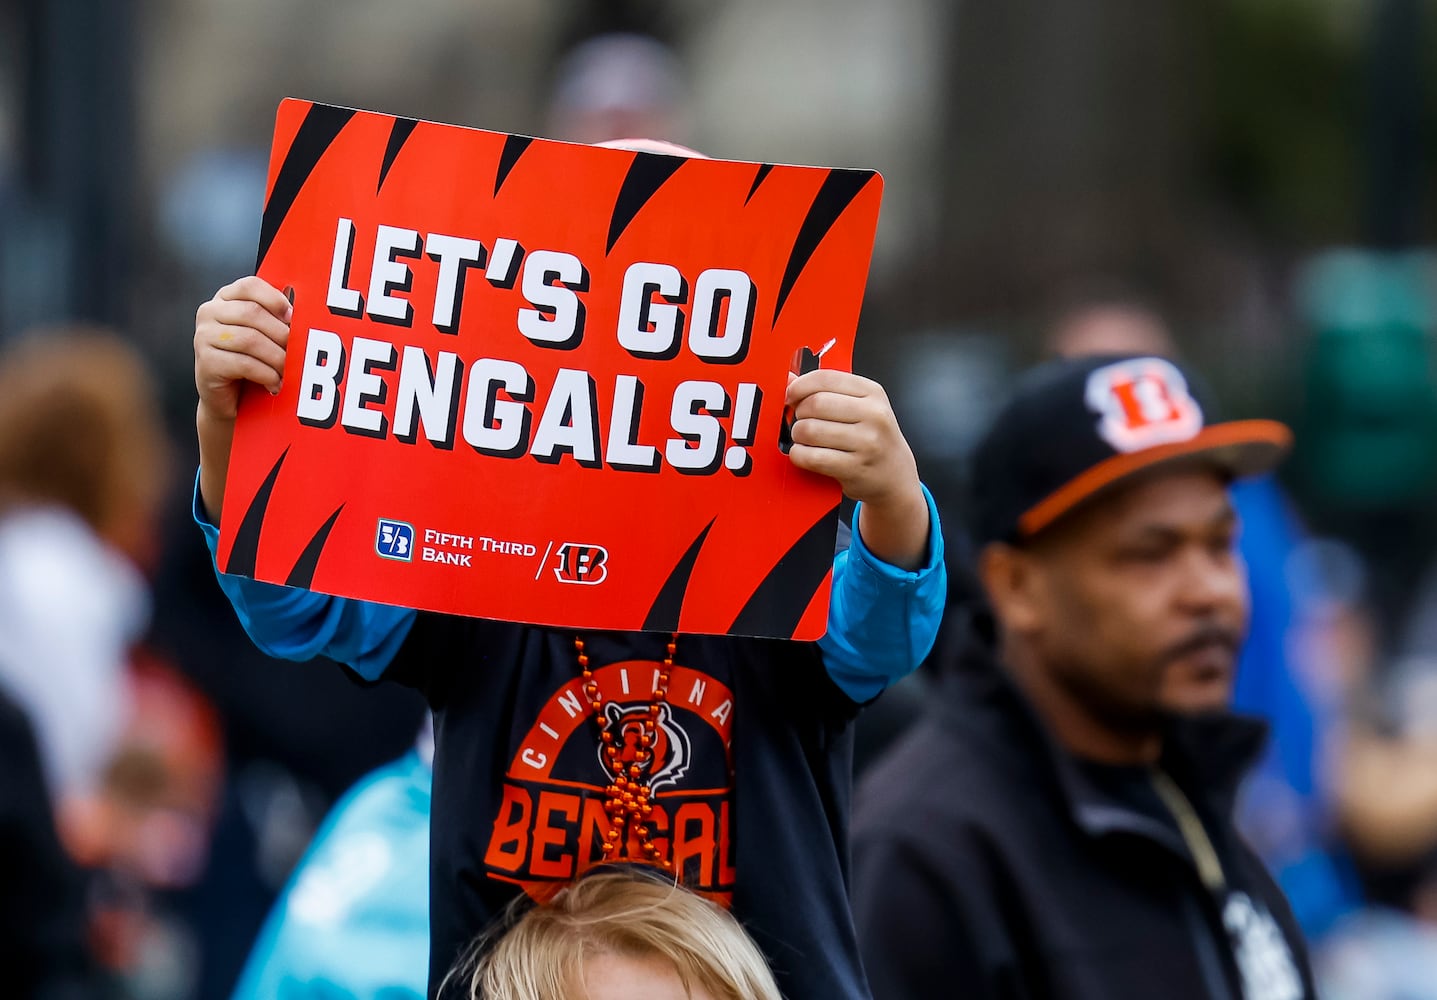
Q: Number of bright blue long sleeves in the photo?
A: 2